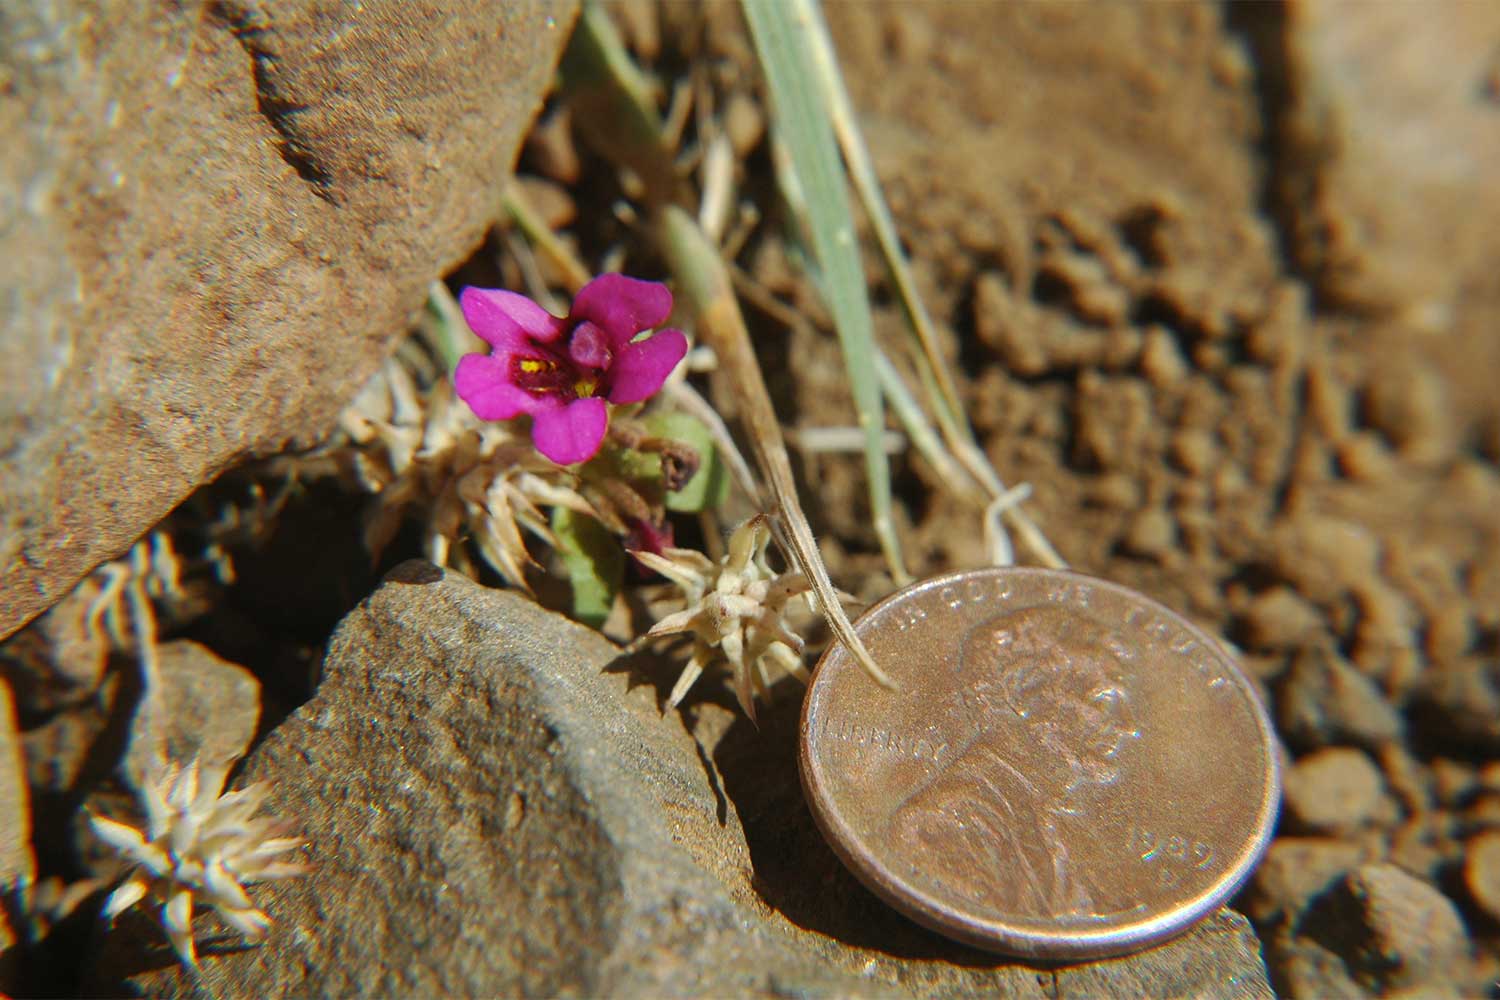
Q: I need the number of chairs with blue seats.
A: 0